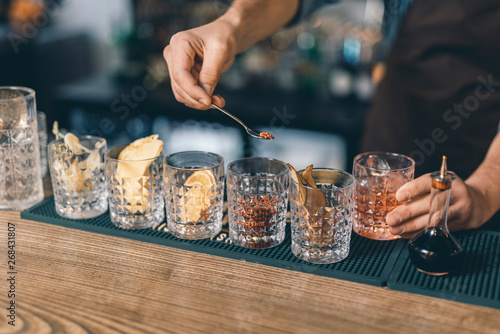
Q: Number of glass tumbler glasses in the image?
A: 6